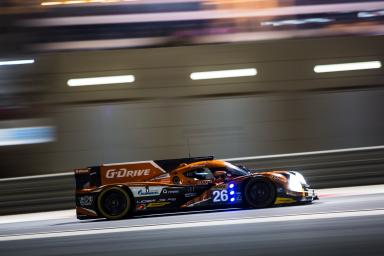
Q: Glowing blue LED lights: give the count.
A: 3